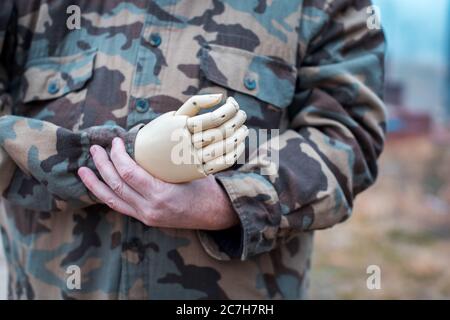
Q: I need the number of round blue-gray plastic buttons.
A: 4